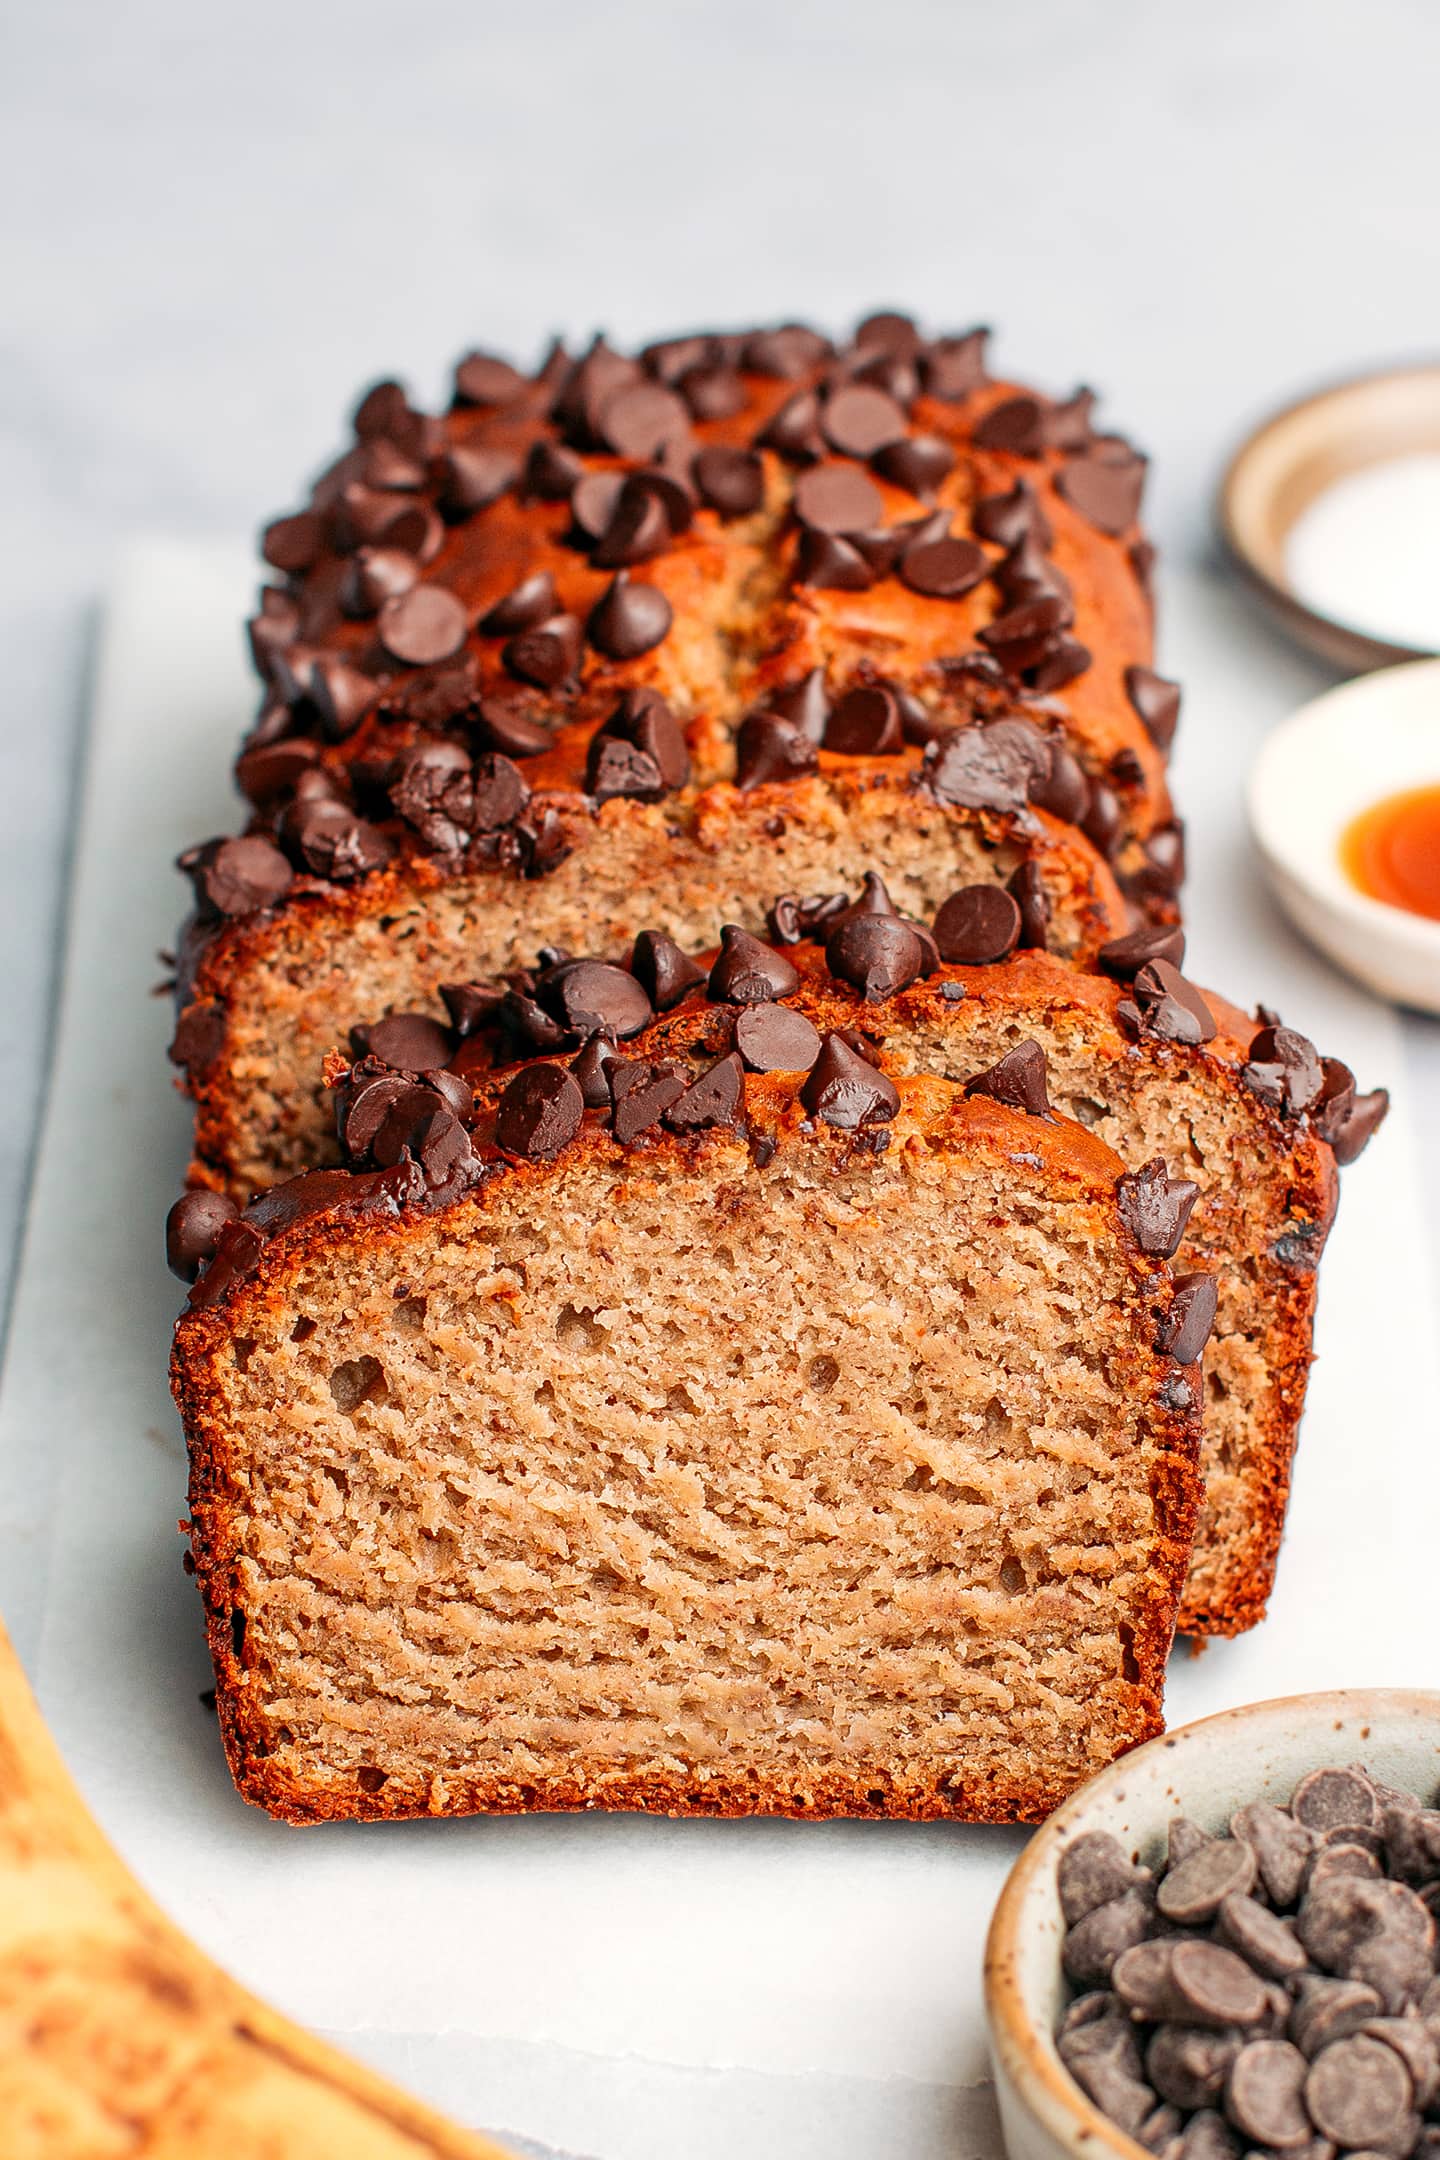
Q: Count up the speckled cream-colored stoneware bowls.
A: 1